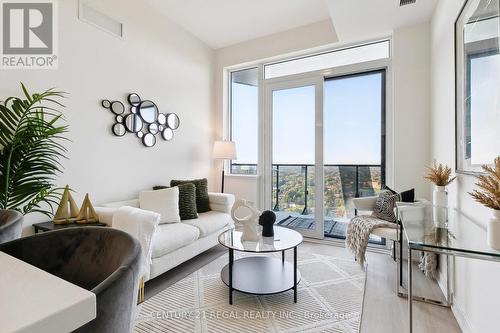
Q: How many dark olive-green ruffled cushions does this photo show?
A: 2